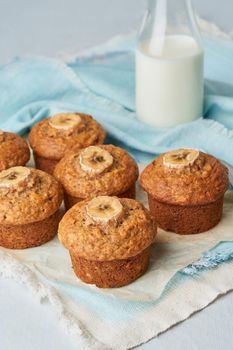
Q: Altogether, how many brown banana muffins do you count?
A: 6